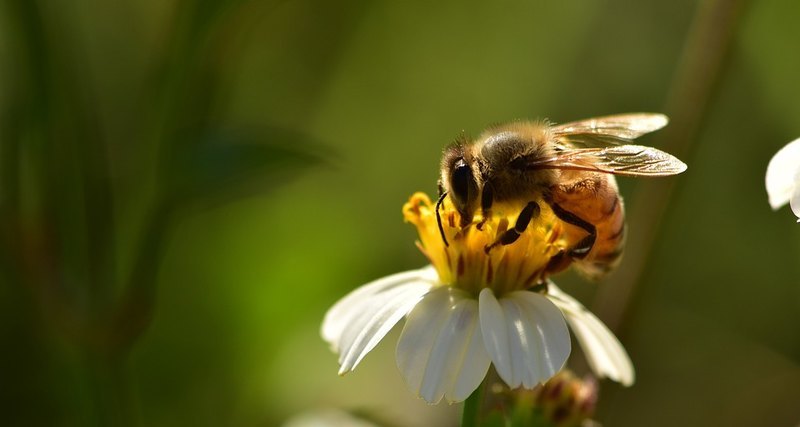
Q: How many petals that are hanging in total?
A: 4